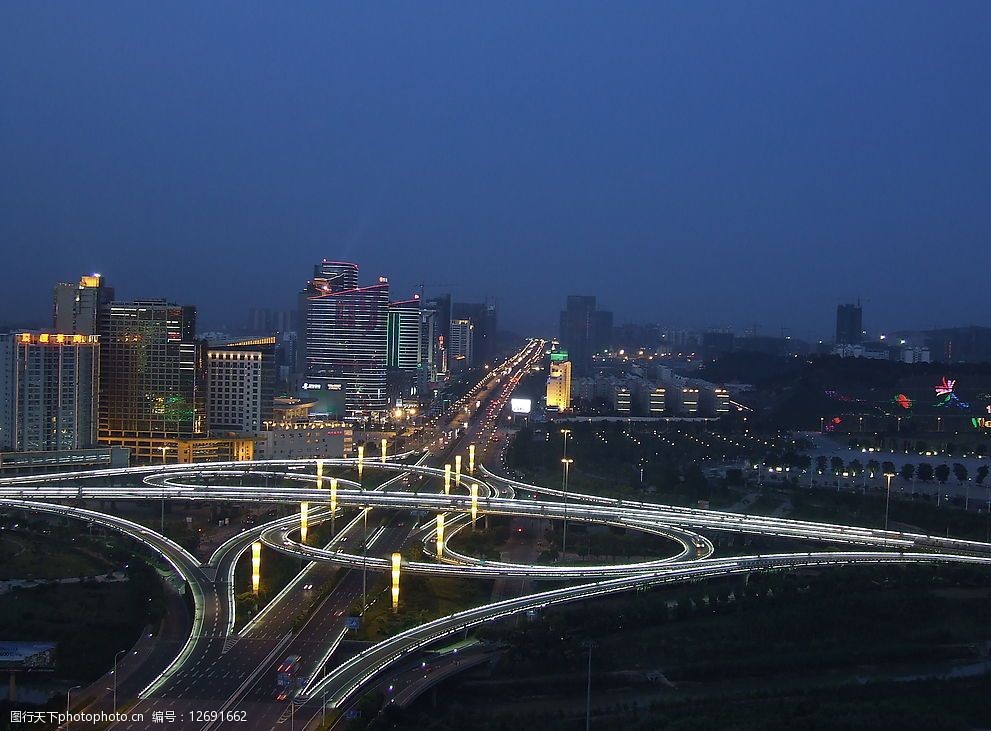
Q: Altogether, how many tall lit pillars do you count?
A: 12